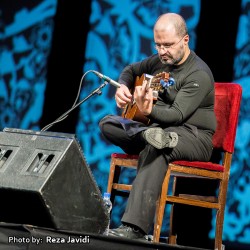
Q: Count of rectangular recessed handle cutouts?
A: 2